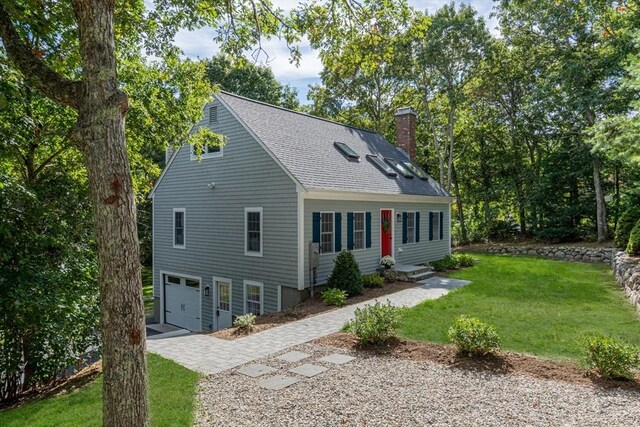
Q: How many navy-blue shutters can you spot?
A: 8